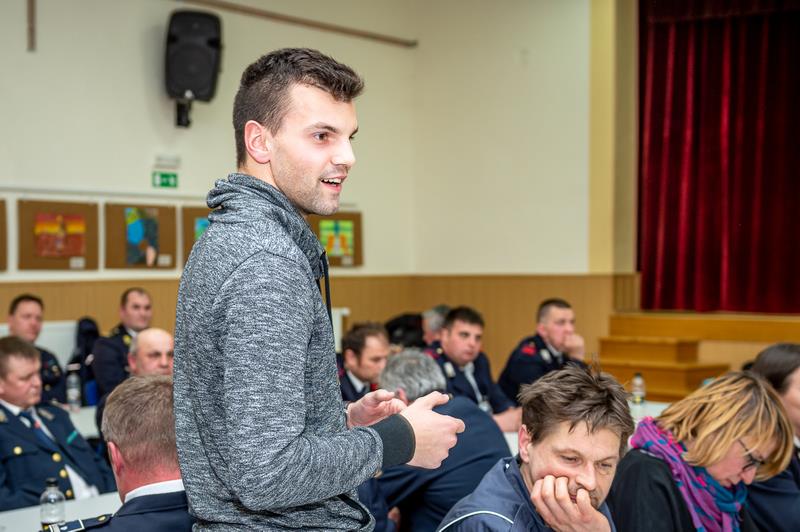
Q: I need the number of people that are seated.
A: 13